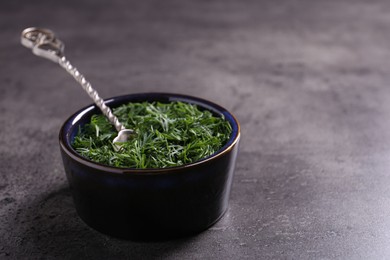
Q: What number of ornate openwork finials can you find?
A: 1